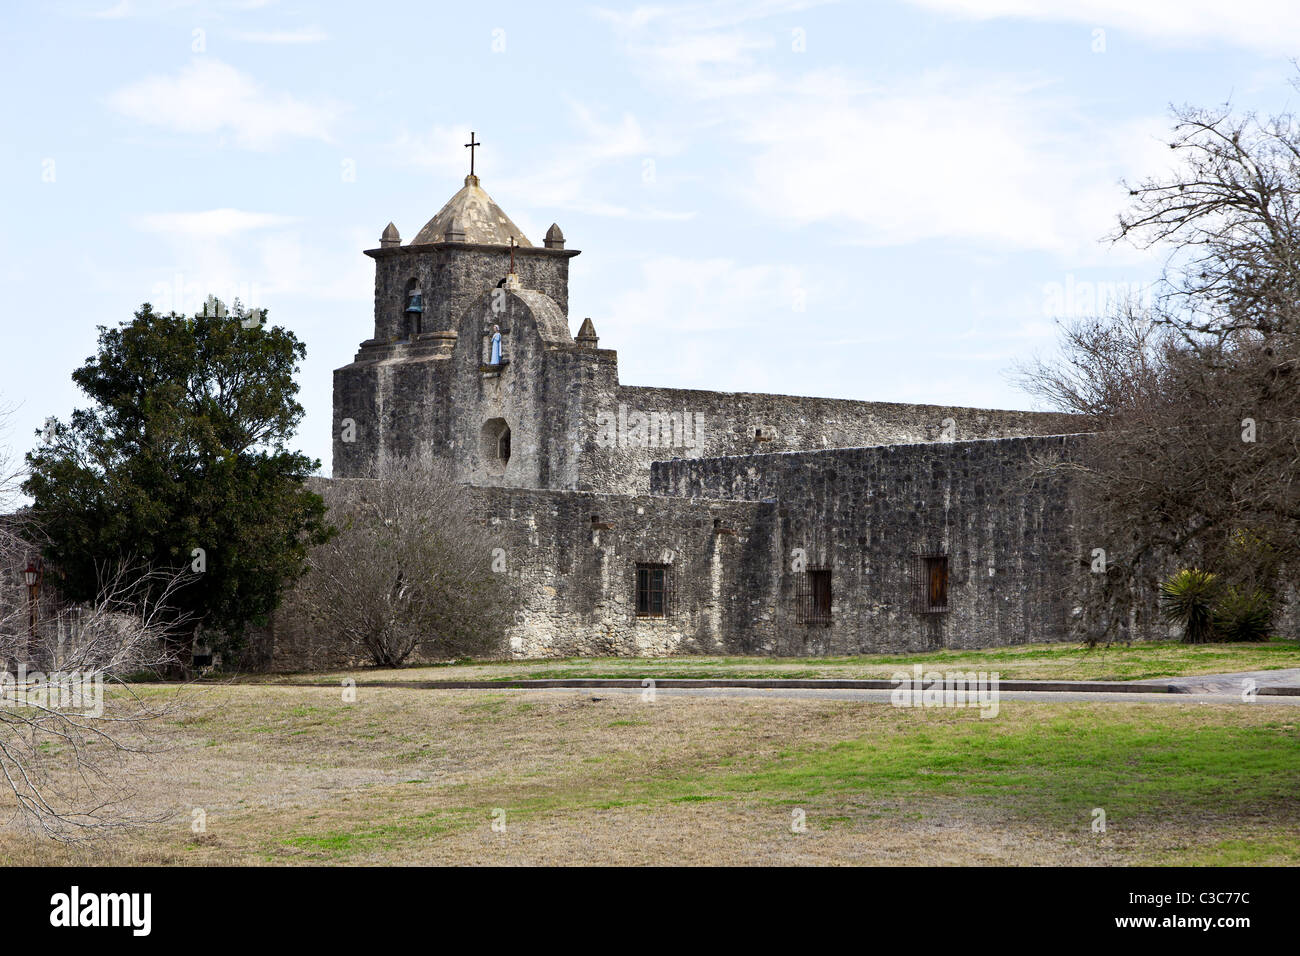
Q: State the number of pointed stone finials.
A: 4